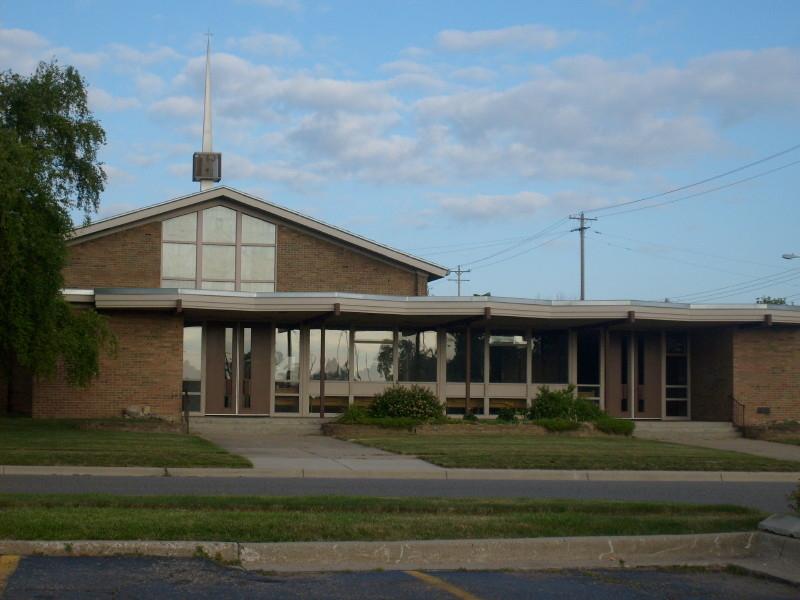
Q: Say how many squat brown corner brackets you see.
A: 5